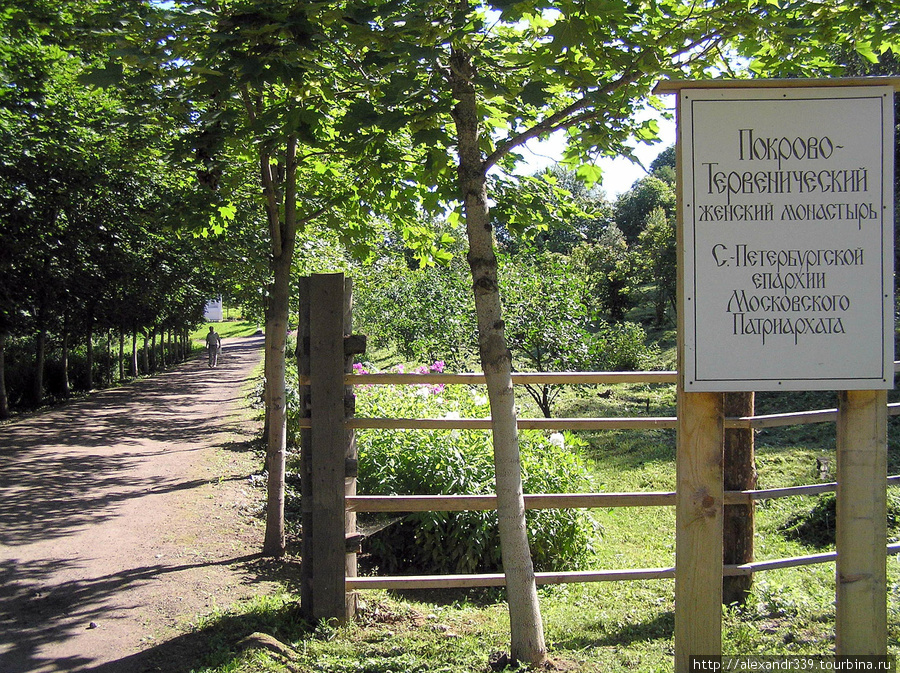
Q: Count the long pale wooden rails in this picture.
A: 4